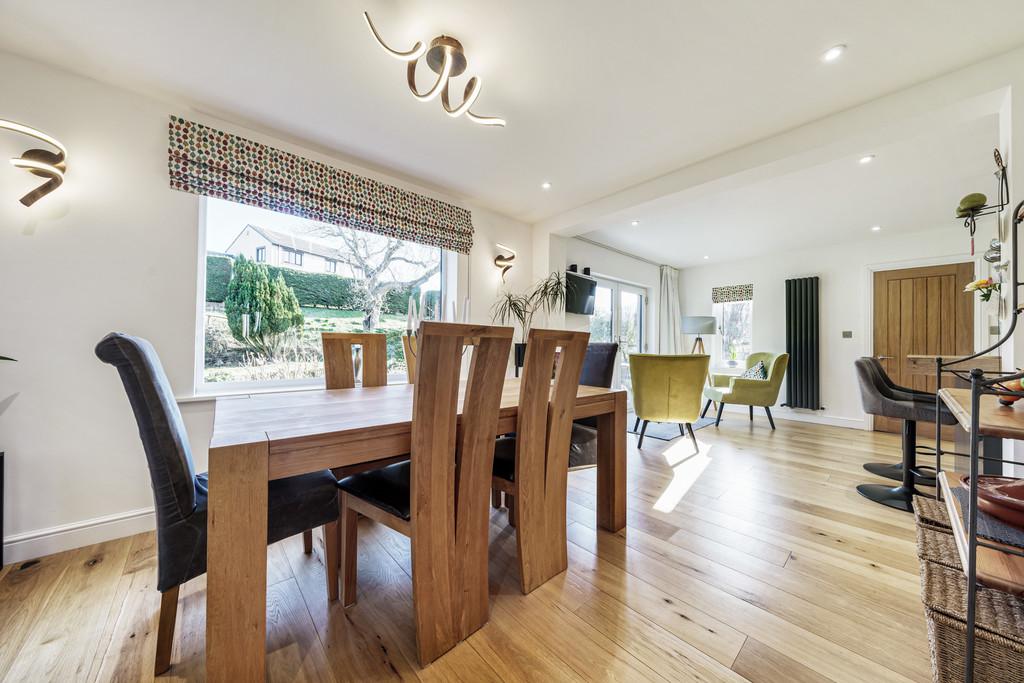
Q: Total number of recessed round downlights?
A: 6